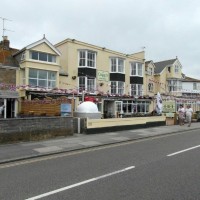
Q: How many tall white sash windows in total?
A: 6